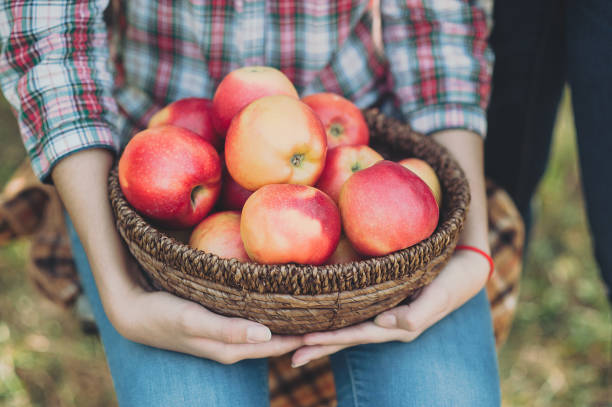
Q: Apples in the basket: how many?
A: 12